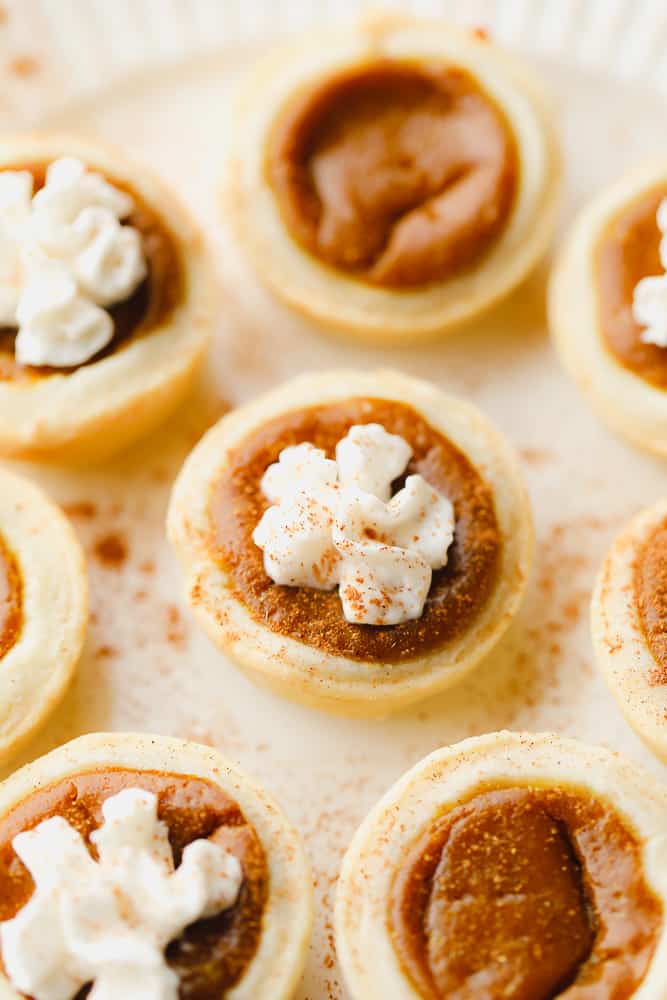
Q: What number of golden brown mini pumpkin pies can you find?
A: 8